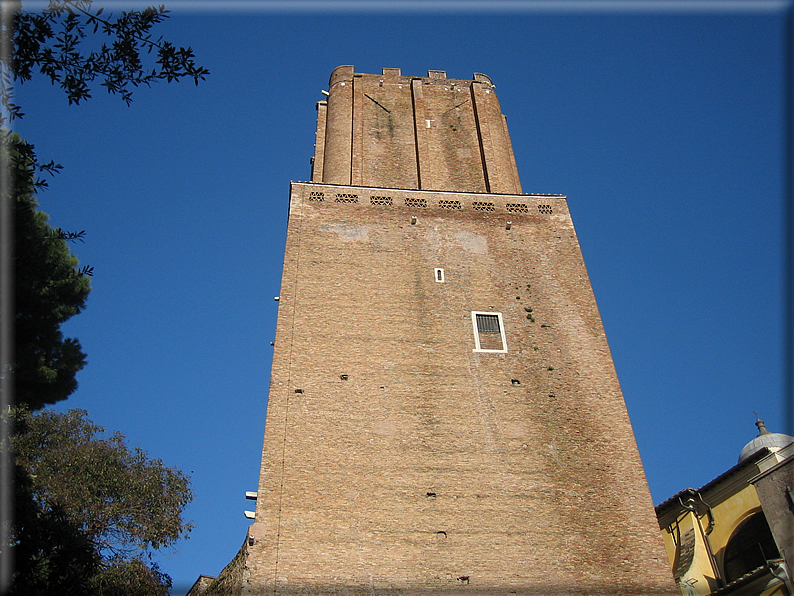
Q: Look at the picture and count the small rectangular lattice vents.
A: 8